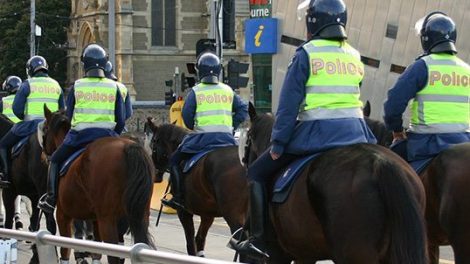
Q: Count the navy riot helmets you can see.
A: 7